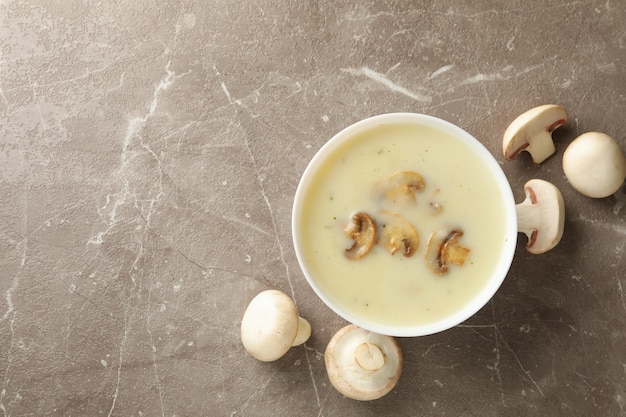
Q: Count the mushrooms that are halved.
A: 2